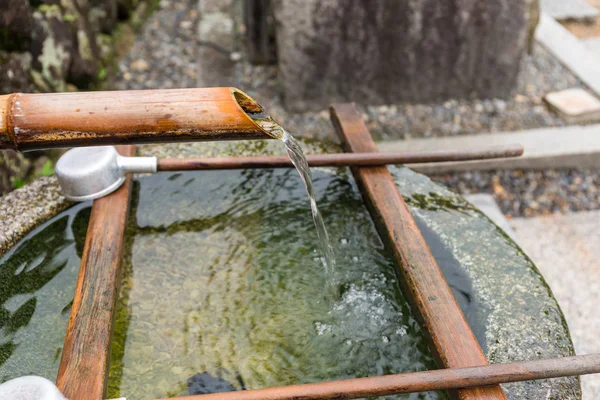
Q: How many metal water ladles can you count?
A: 2